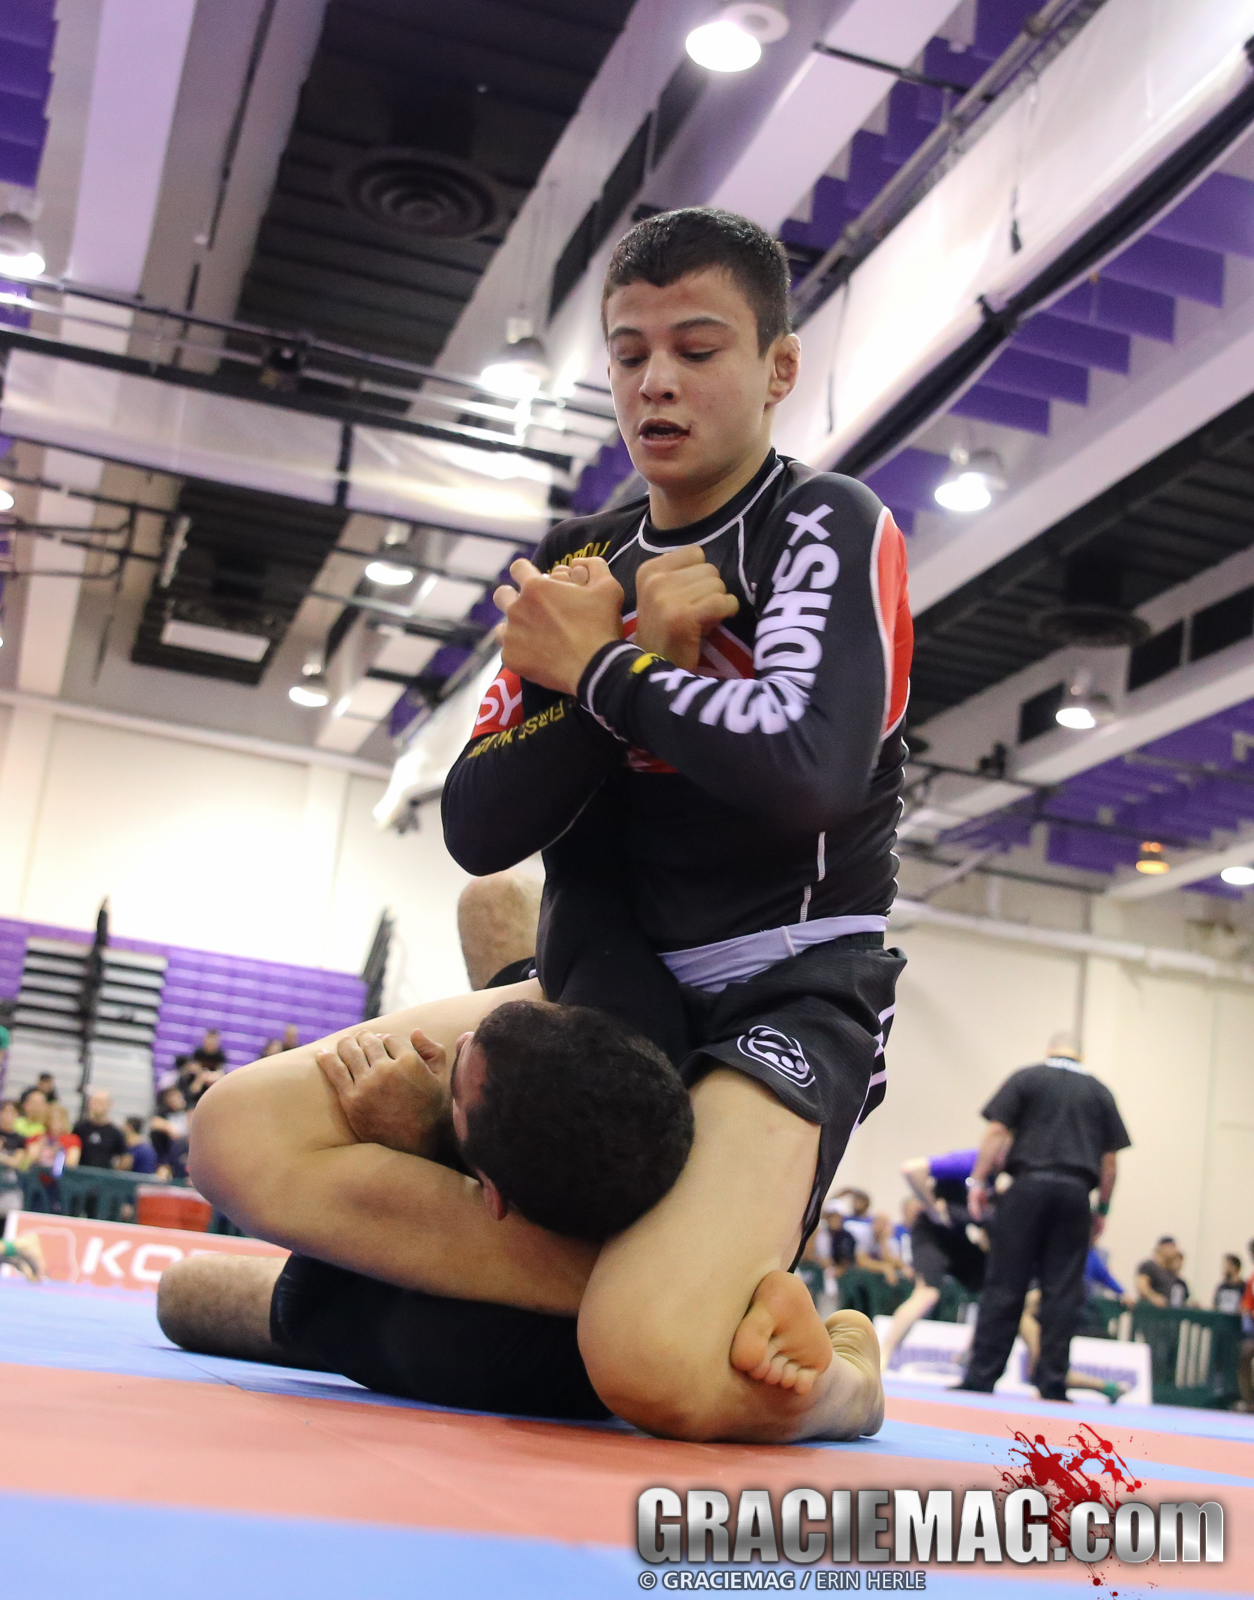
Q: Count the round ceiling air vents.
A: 2